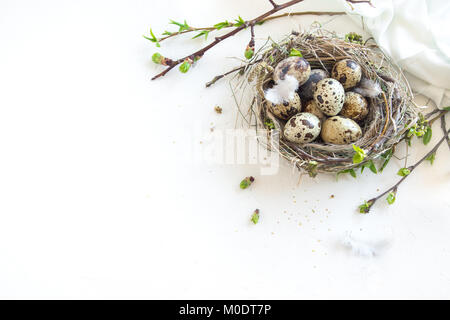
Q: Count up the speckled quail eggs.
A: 9